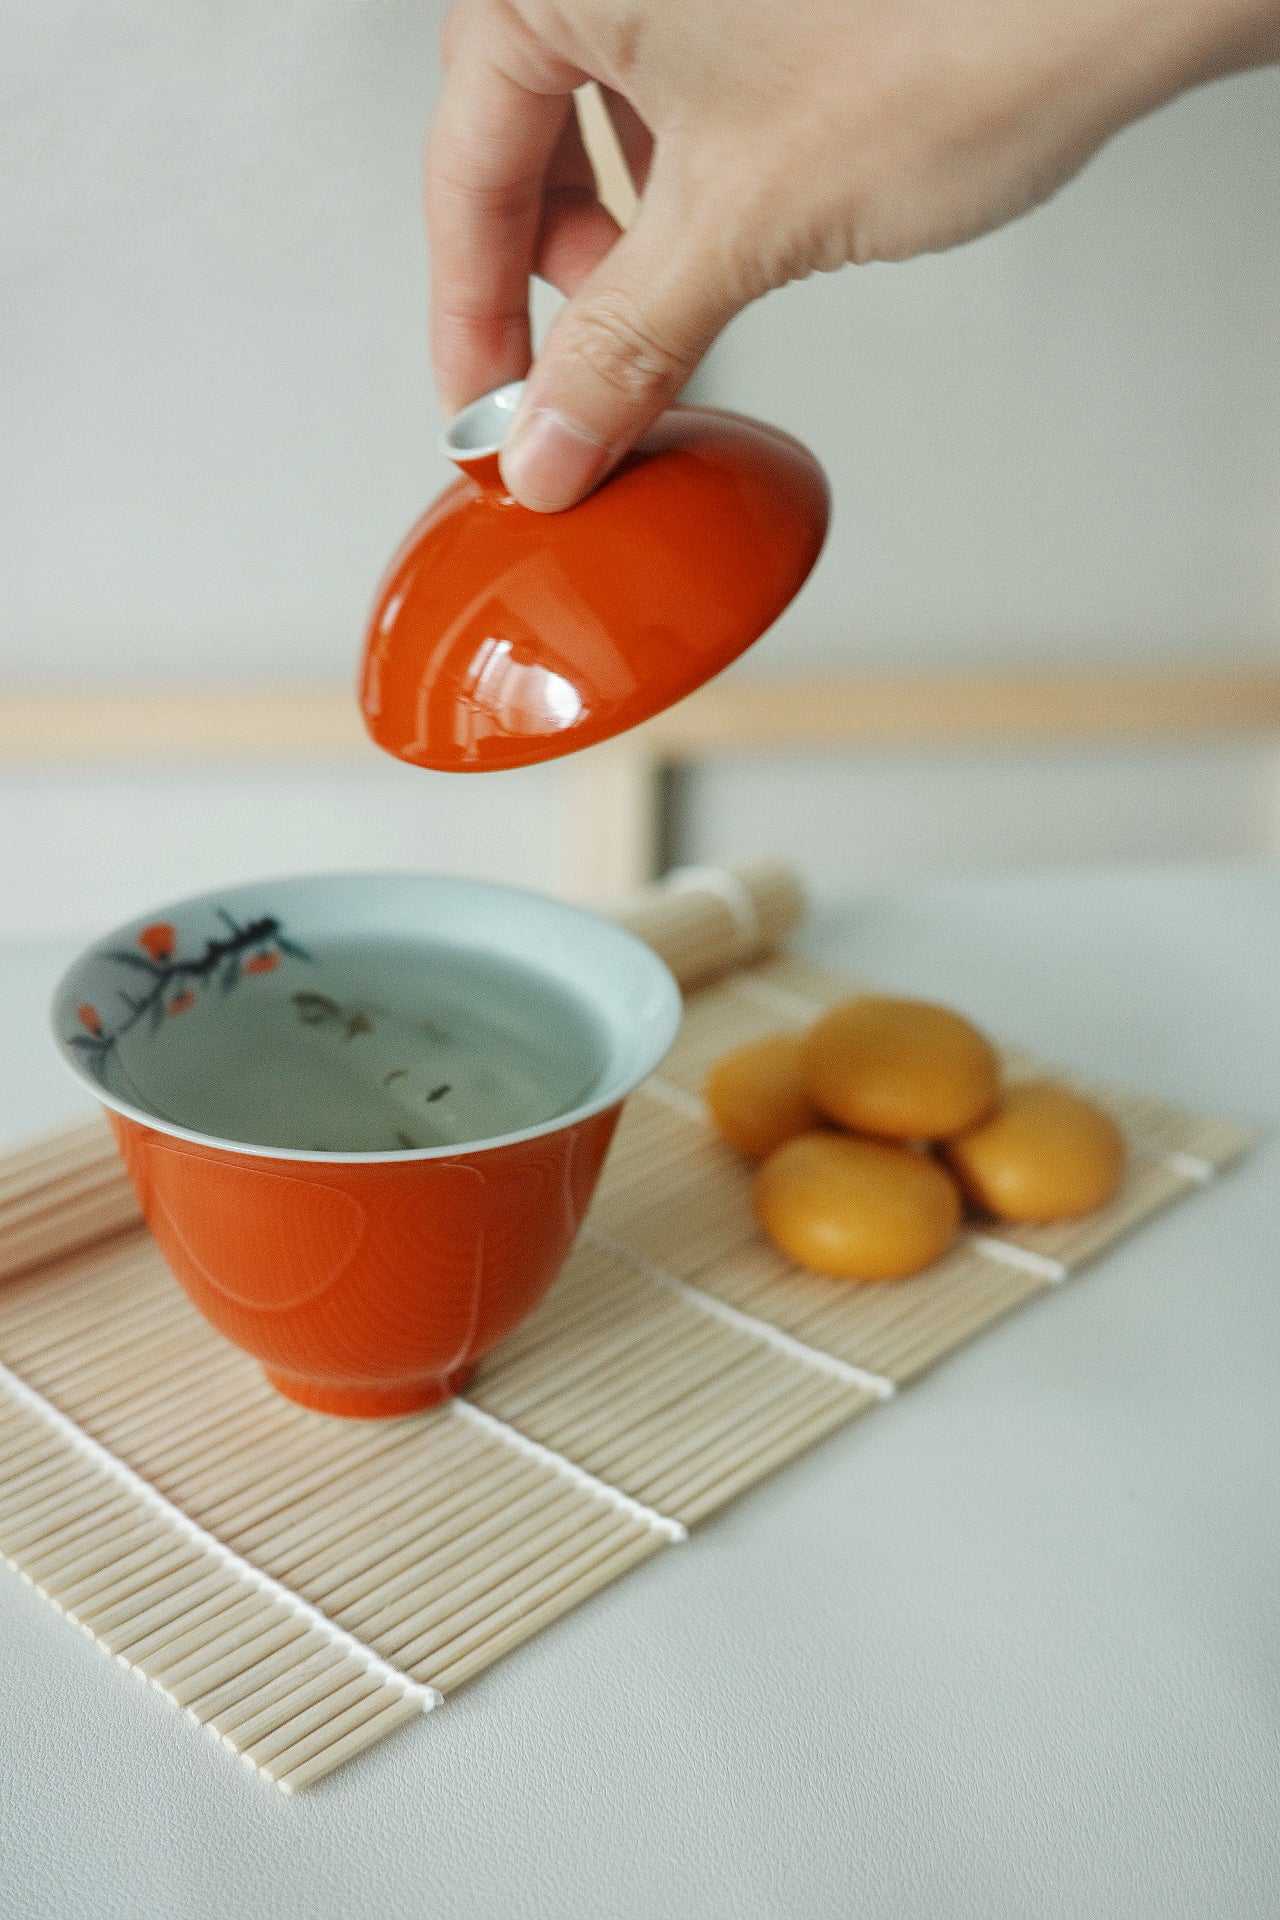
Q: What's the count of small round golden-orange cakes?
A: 4